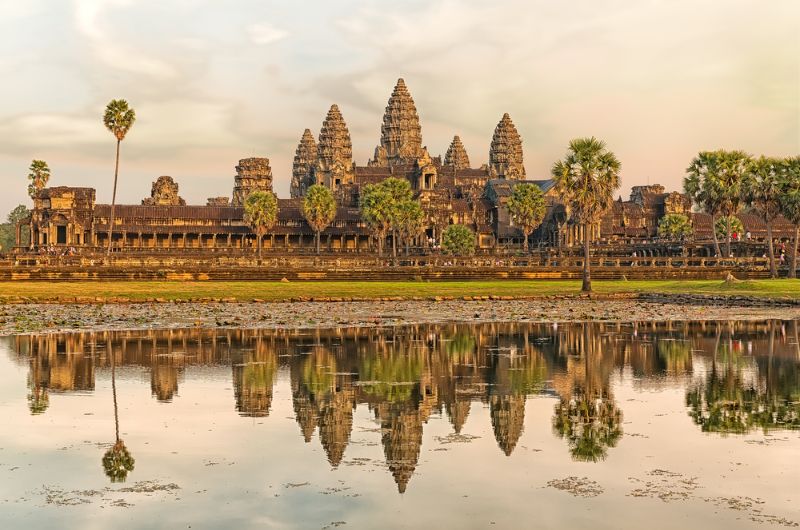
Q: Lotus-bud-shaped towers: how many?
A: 5